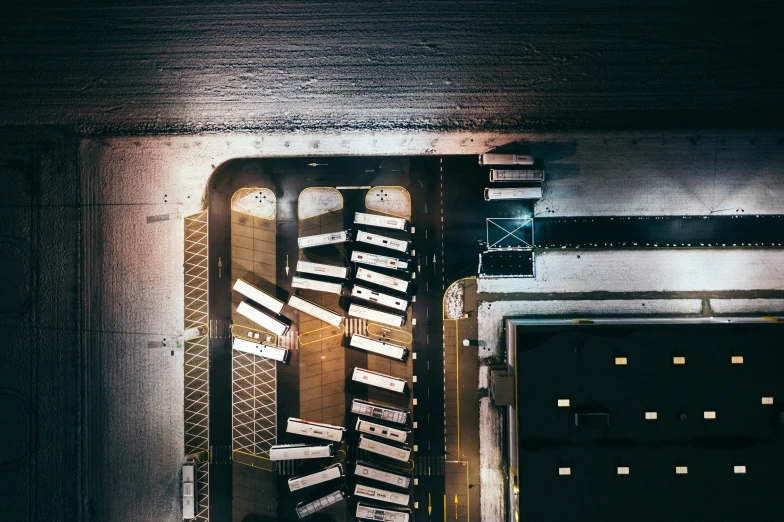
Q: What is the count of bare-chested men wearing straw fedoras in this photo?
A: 0